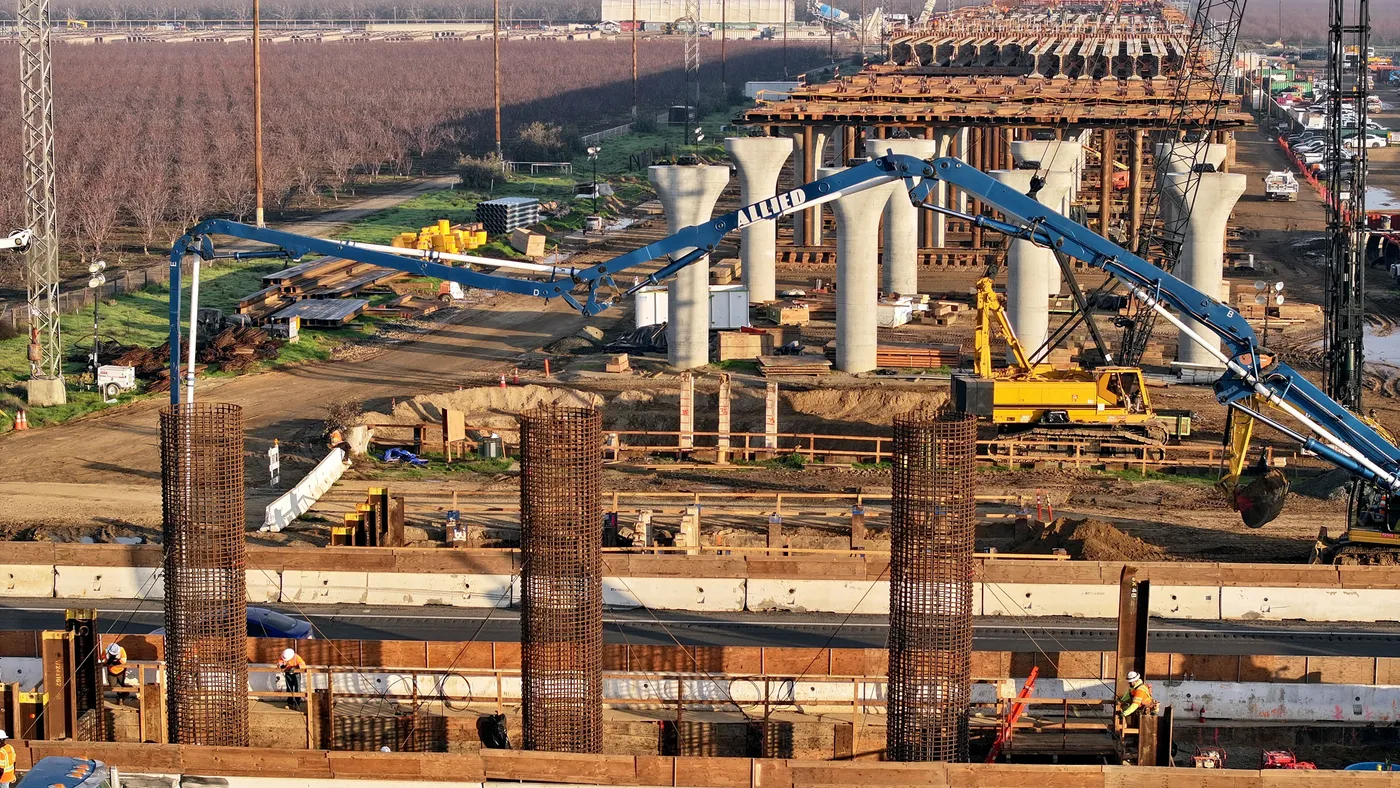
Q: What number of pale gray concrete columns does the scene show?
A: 8